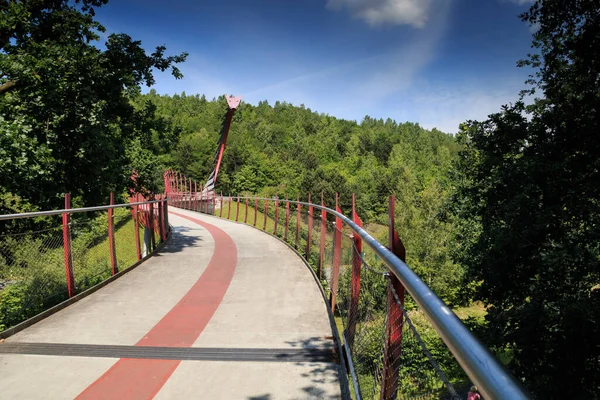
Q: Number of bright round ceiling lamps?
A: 0